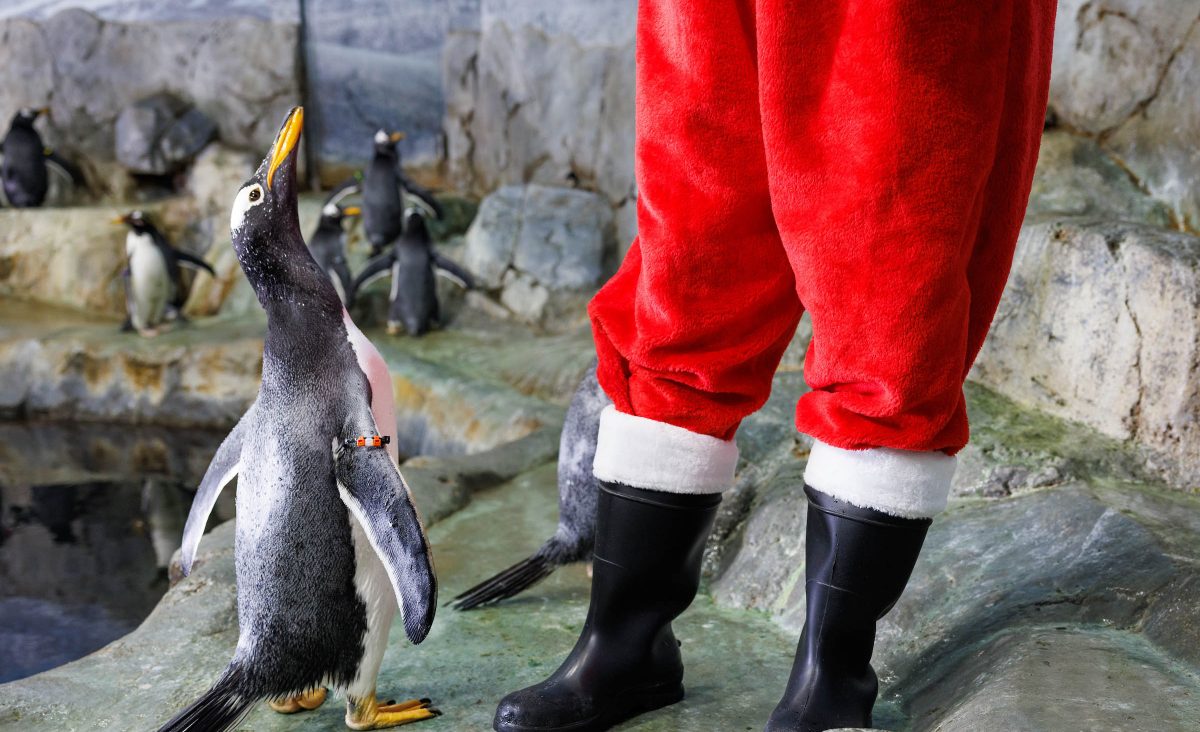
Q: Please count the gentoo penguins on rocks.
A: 7